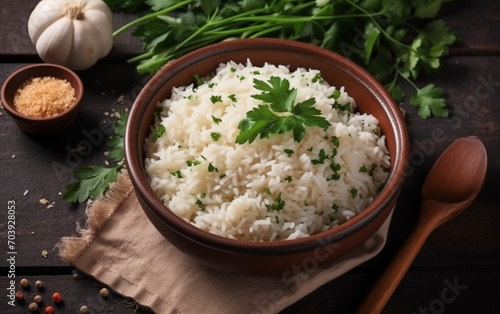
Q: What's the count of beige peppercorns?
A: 6